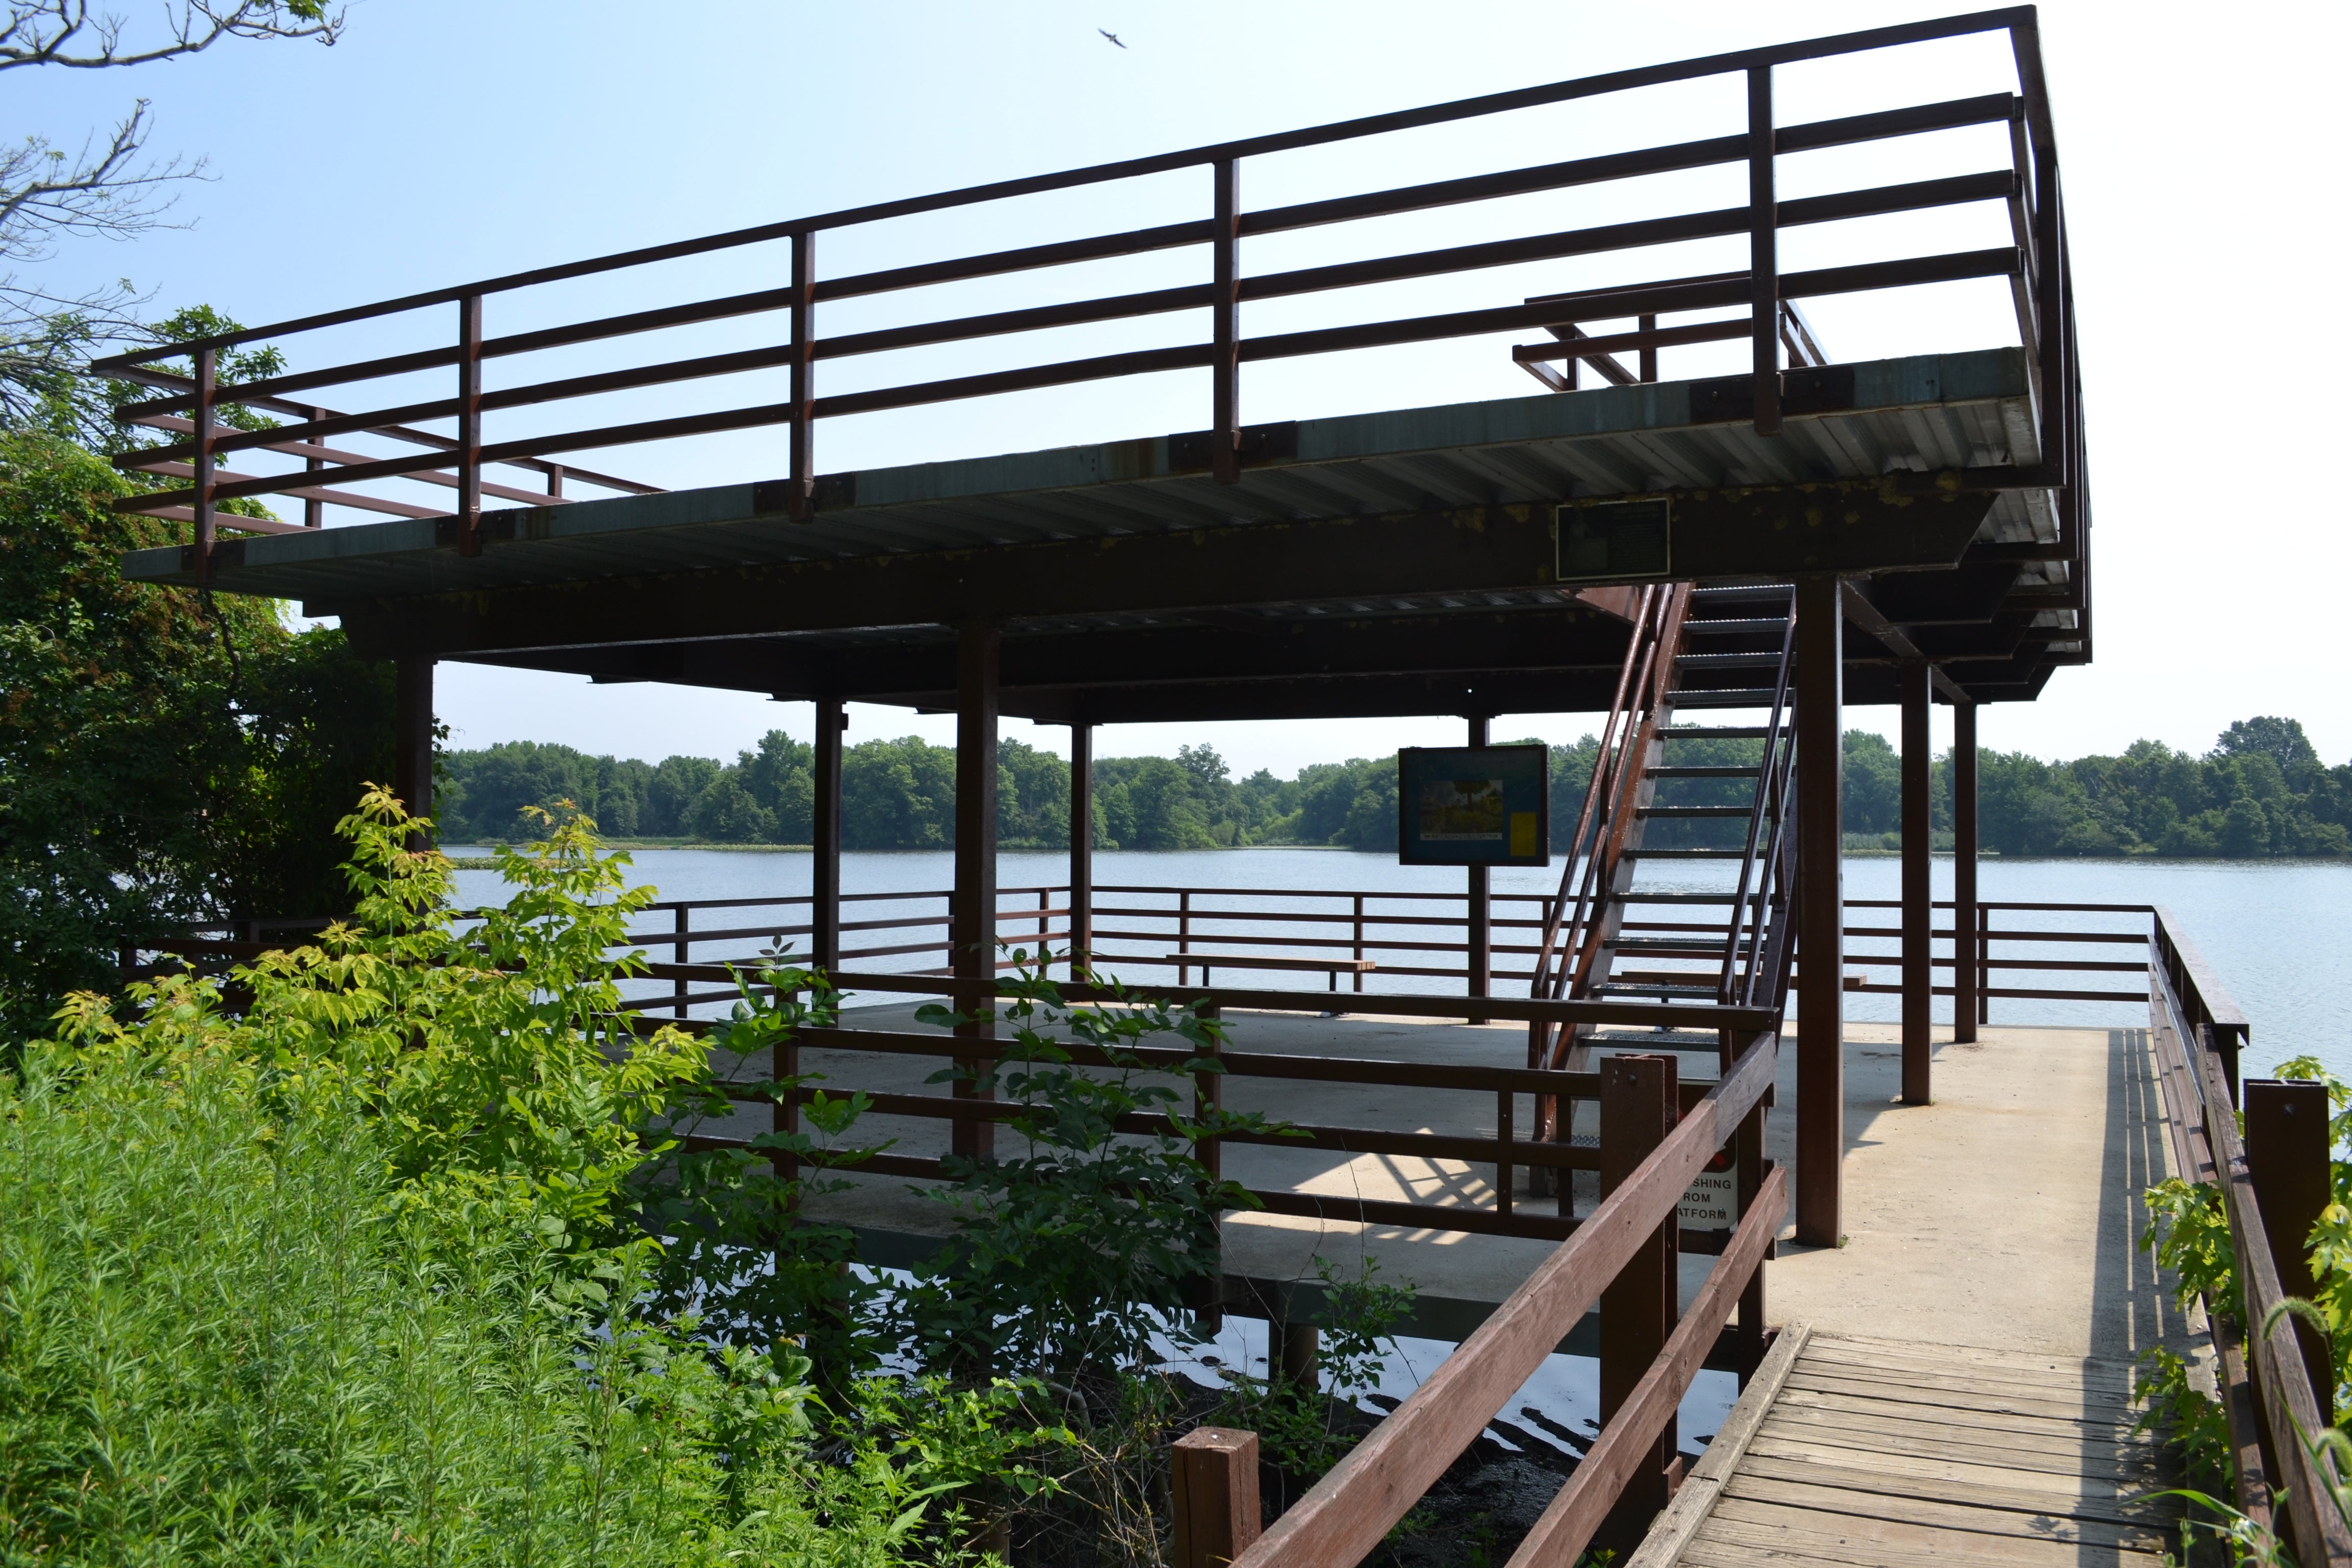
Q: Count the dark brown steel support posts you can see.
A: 8